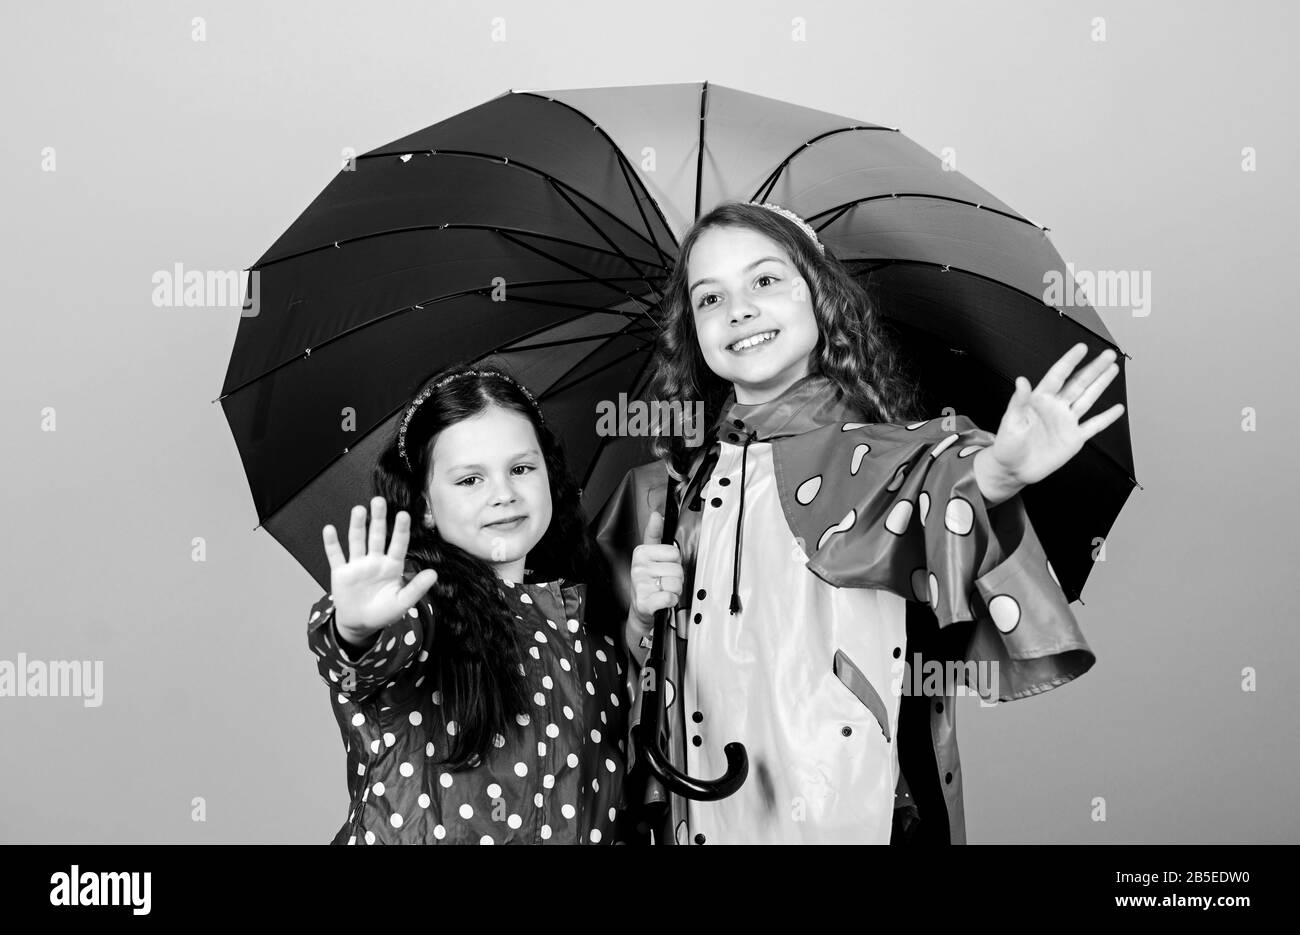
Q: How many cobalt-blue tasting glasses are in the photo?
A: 0